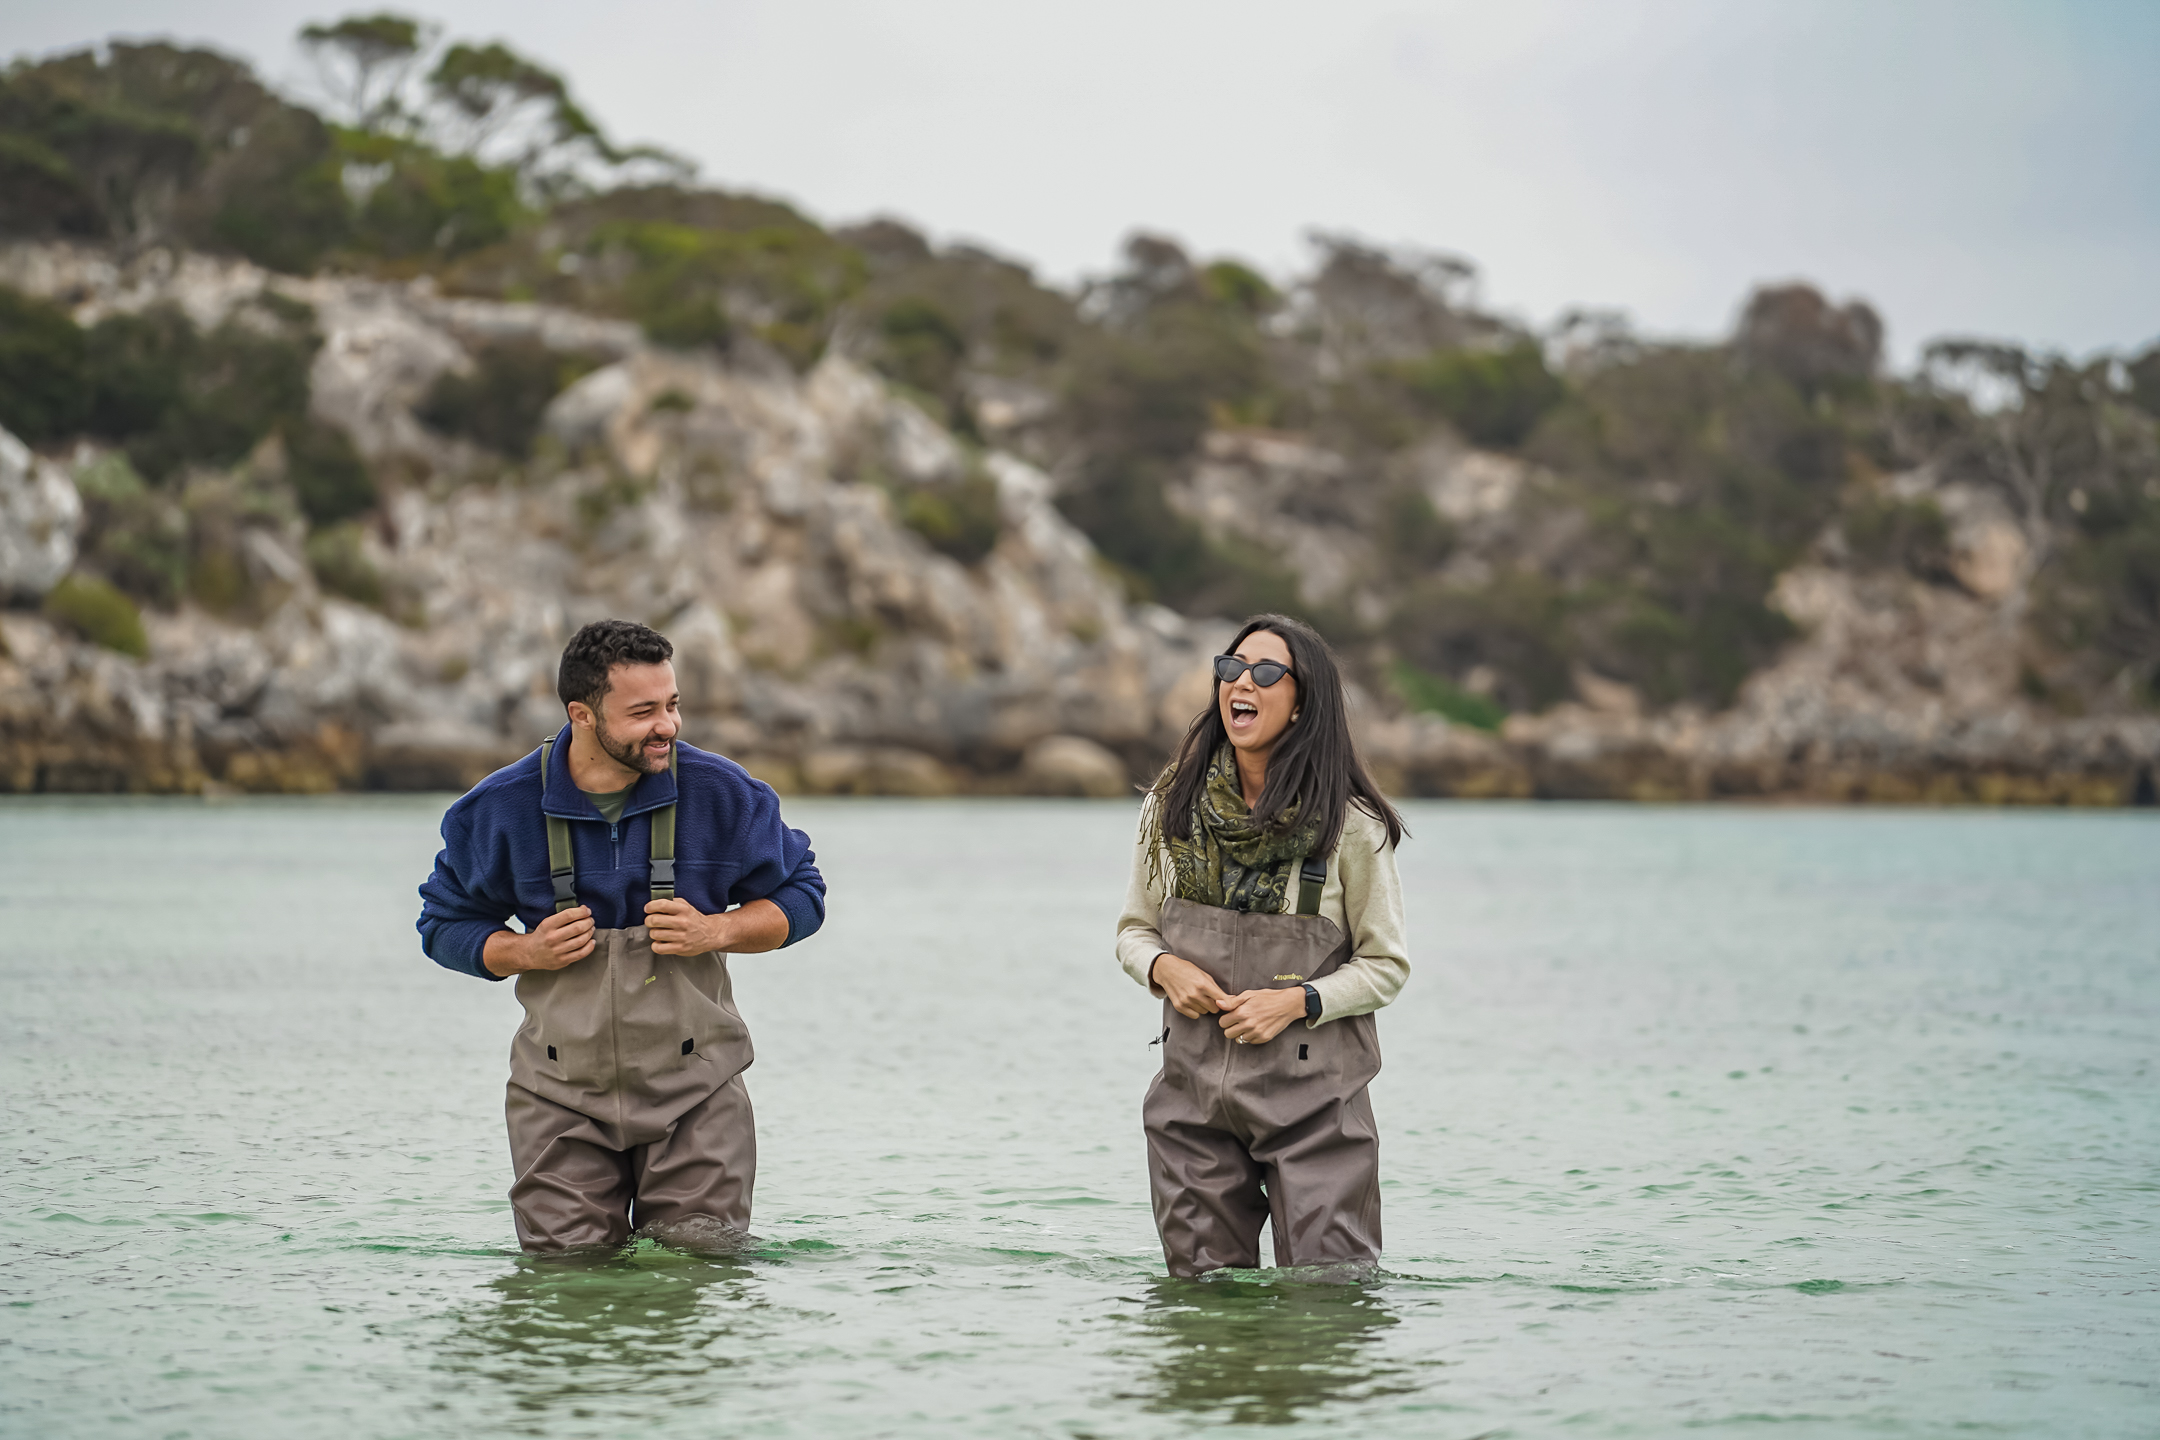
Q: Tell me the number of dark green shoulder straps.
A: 3